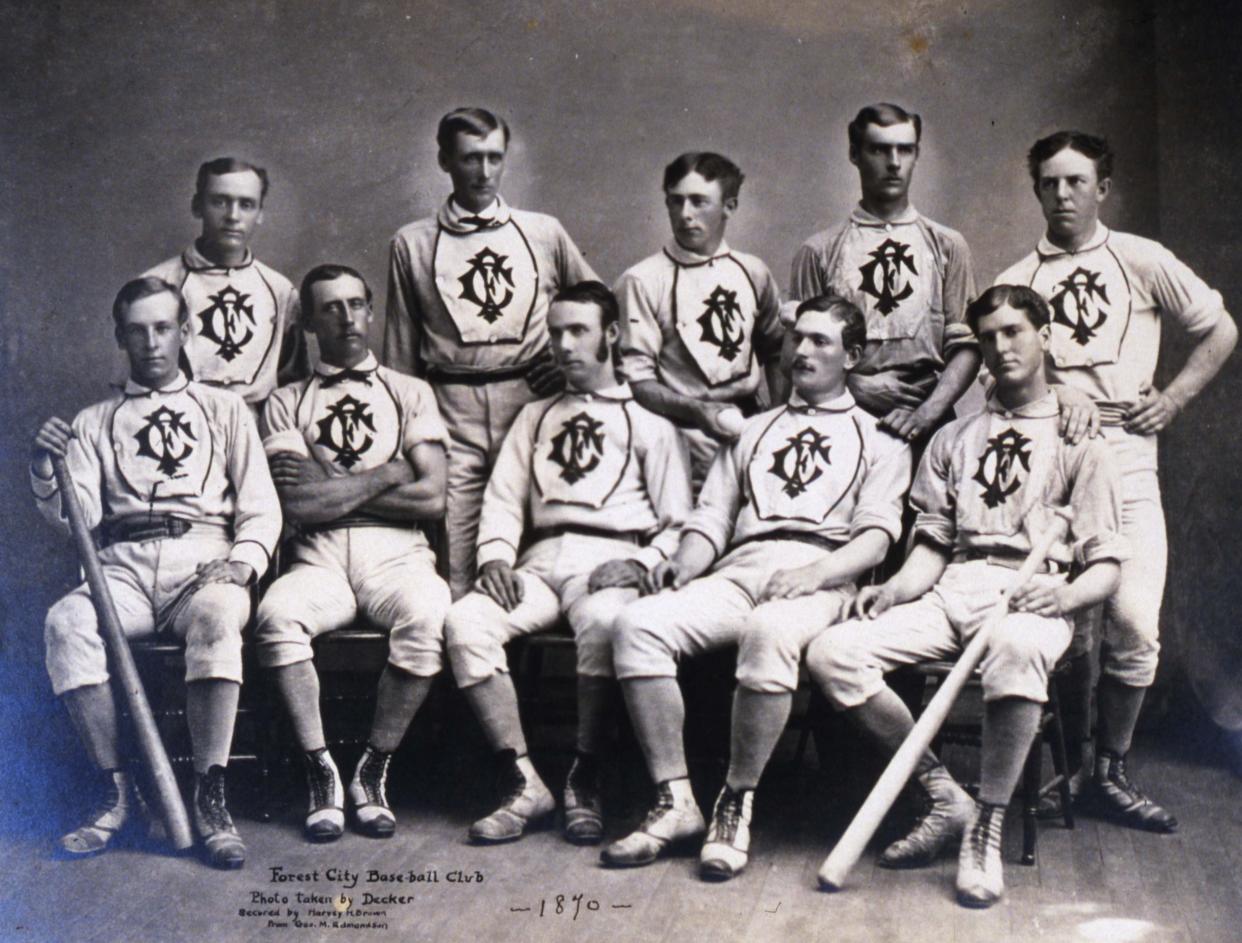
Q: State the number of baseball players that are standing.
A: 5